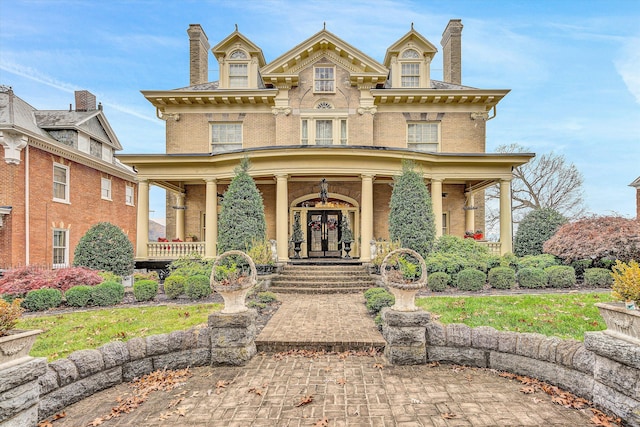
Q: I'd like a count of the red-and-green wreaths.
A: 2